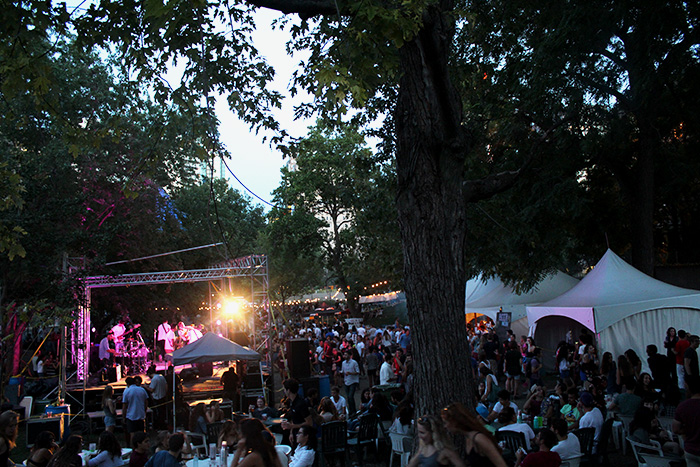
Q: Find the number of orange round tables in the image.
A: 0